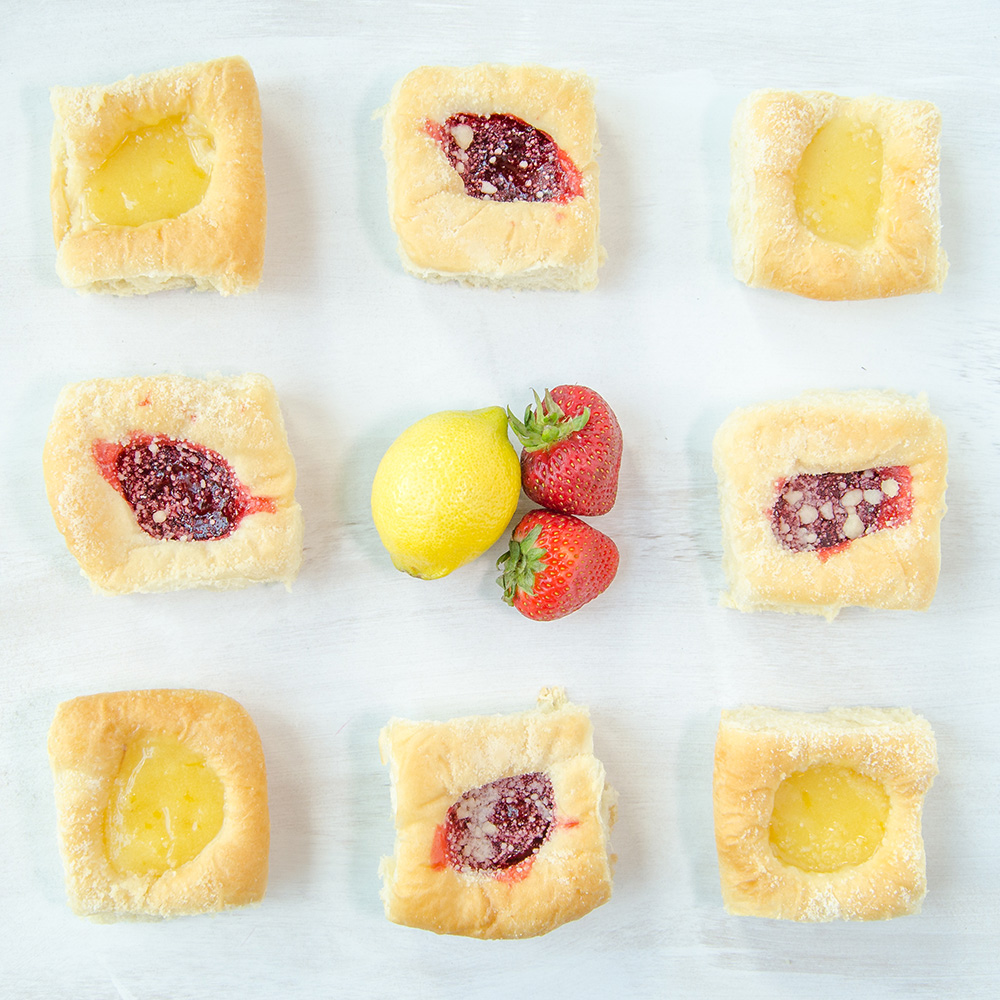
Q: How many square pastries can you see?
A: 8